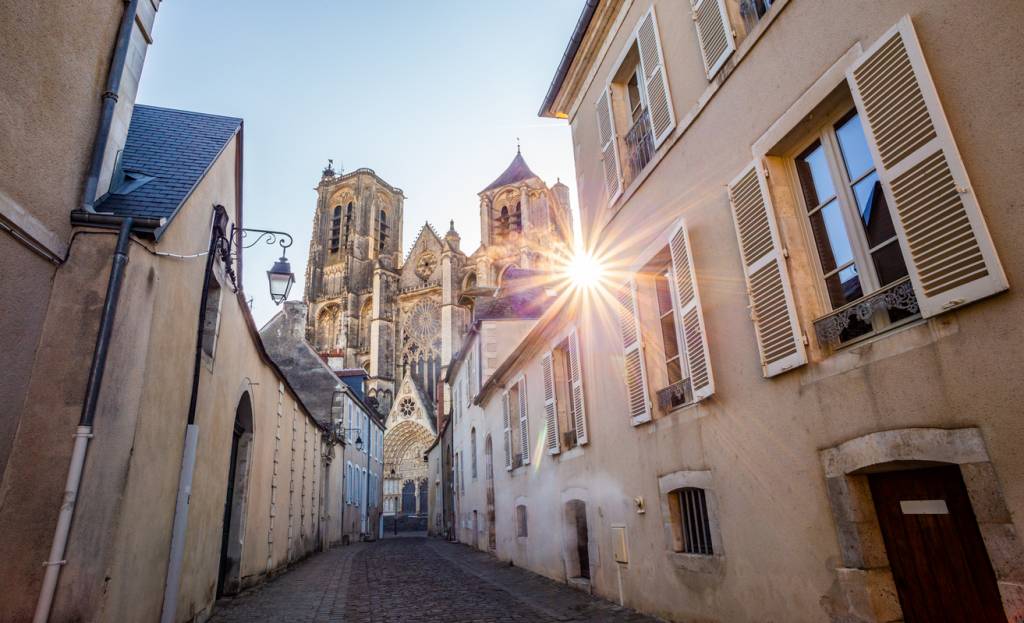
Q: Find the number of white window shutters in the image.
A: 11